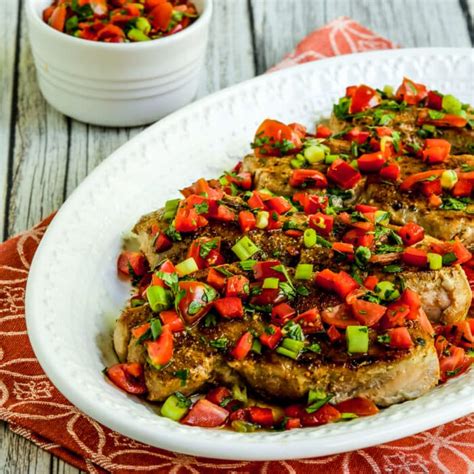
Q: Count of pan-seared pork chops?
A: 4